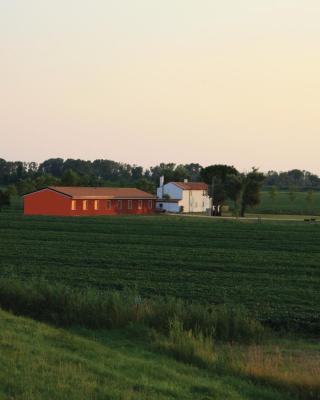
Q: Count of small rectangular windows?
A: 8